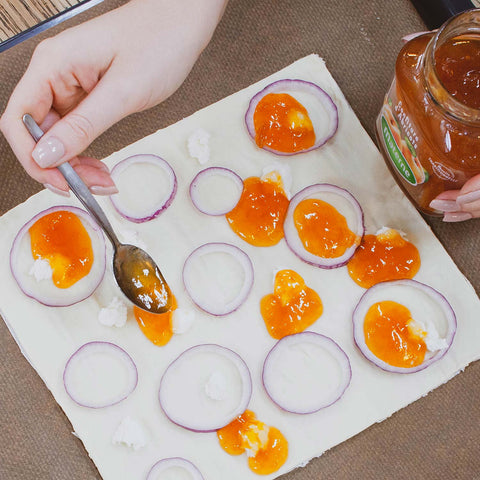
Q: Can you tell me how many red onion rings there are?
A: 11